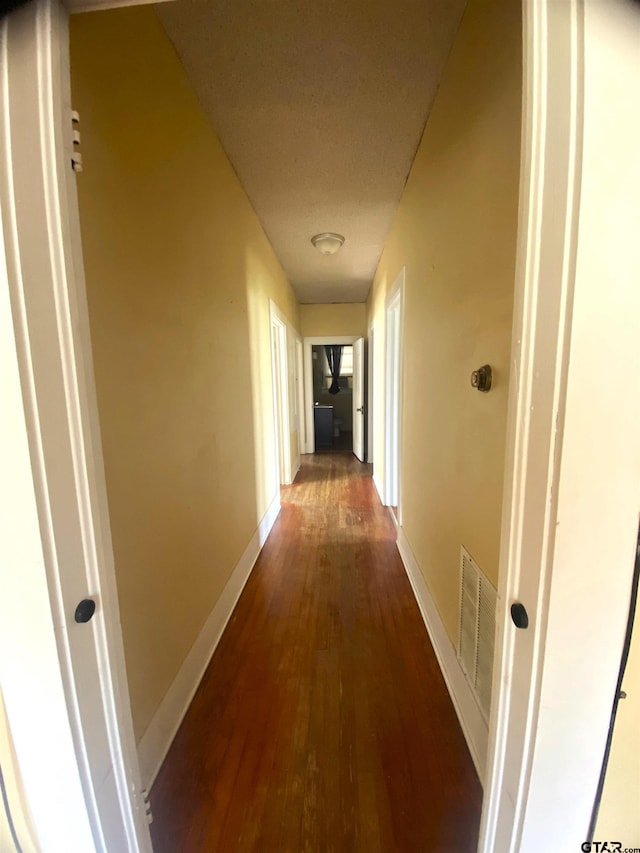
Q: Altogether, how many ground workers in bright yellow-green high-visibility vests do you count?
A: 0